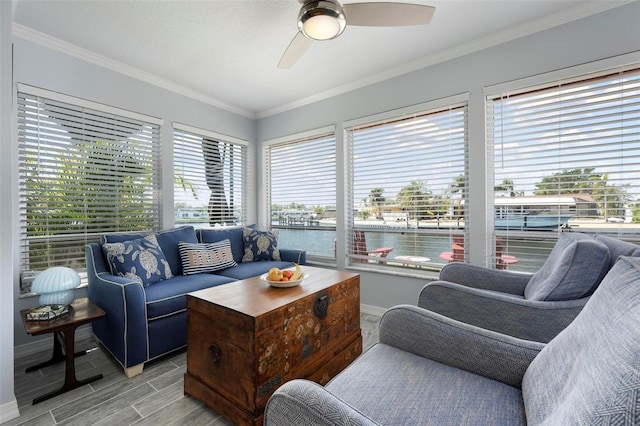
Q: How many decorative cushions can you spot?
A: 3